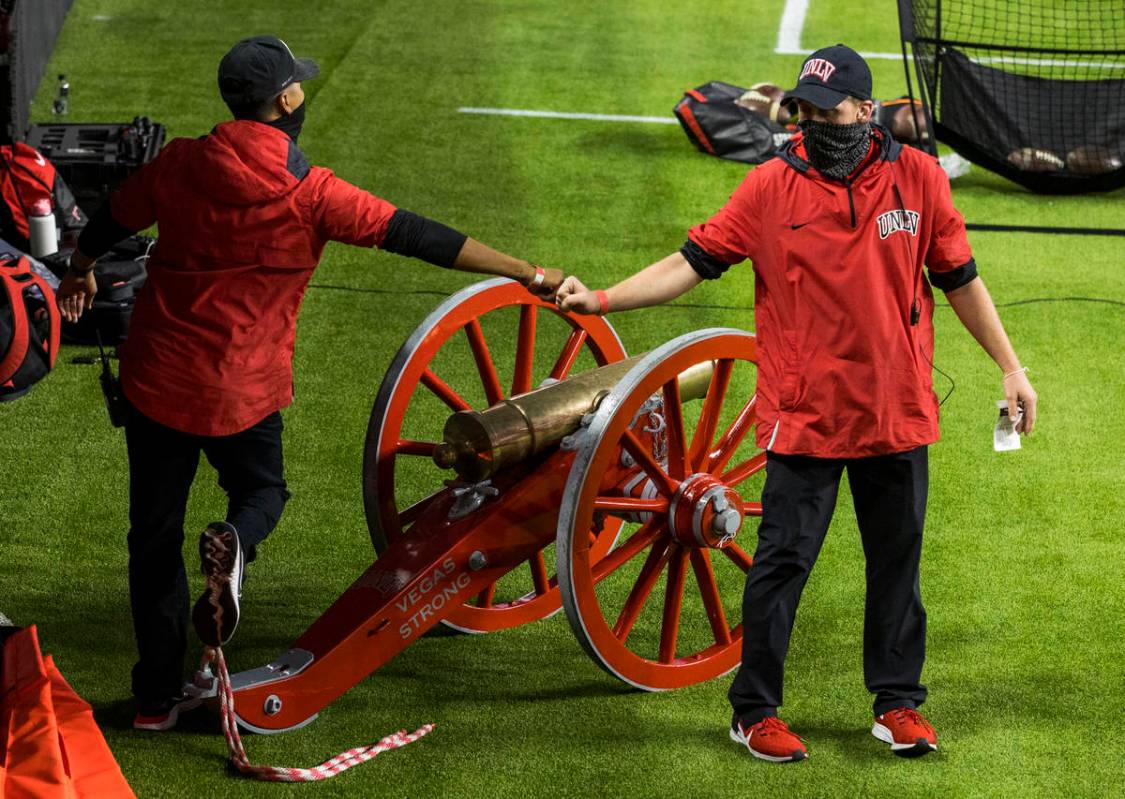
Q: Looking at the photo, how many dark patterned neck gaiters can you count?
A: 1